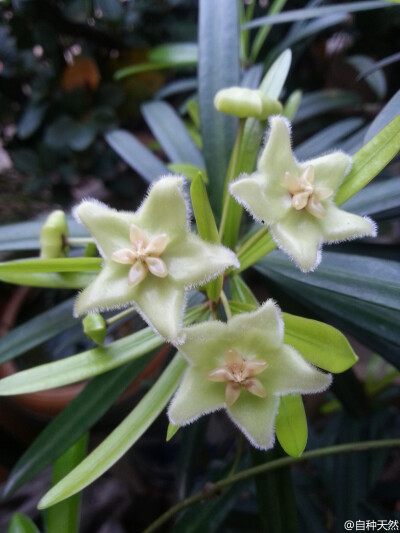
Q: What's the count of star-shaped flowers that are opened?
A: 3